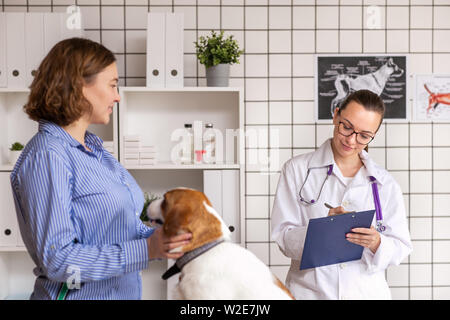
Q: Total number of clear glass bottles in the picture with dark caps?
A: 2